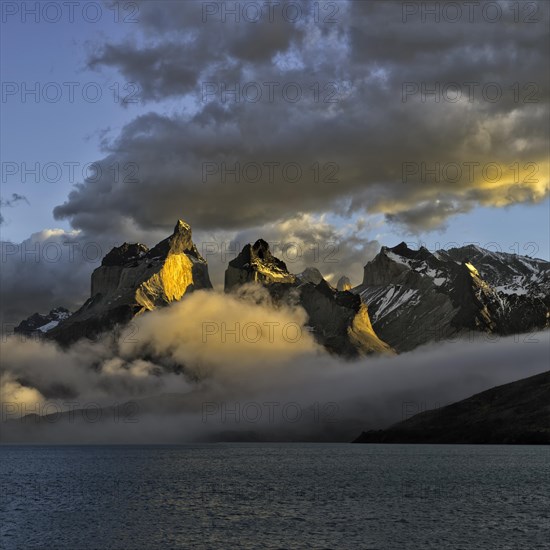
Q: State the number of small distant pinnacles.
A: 2